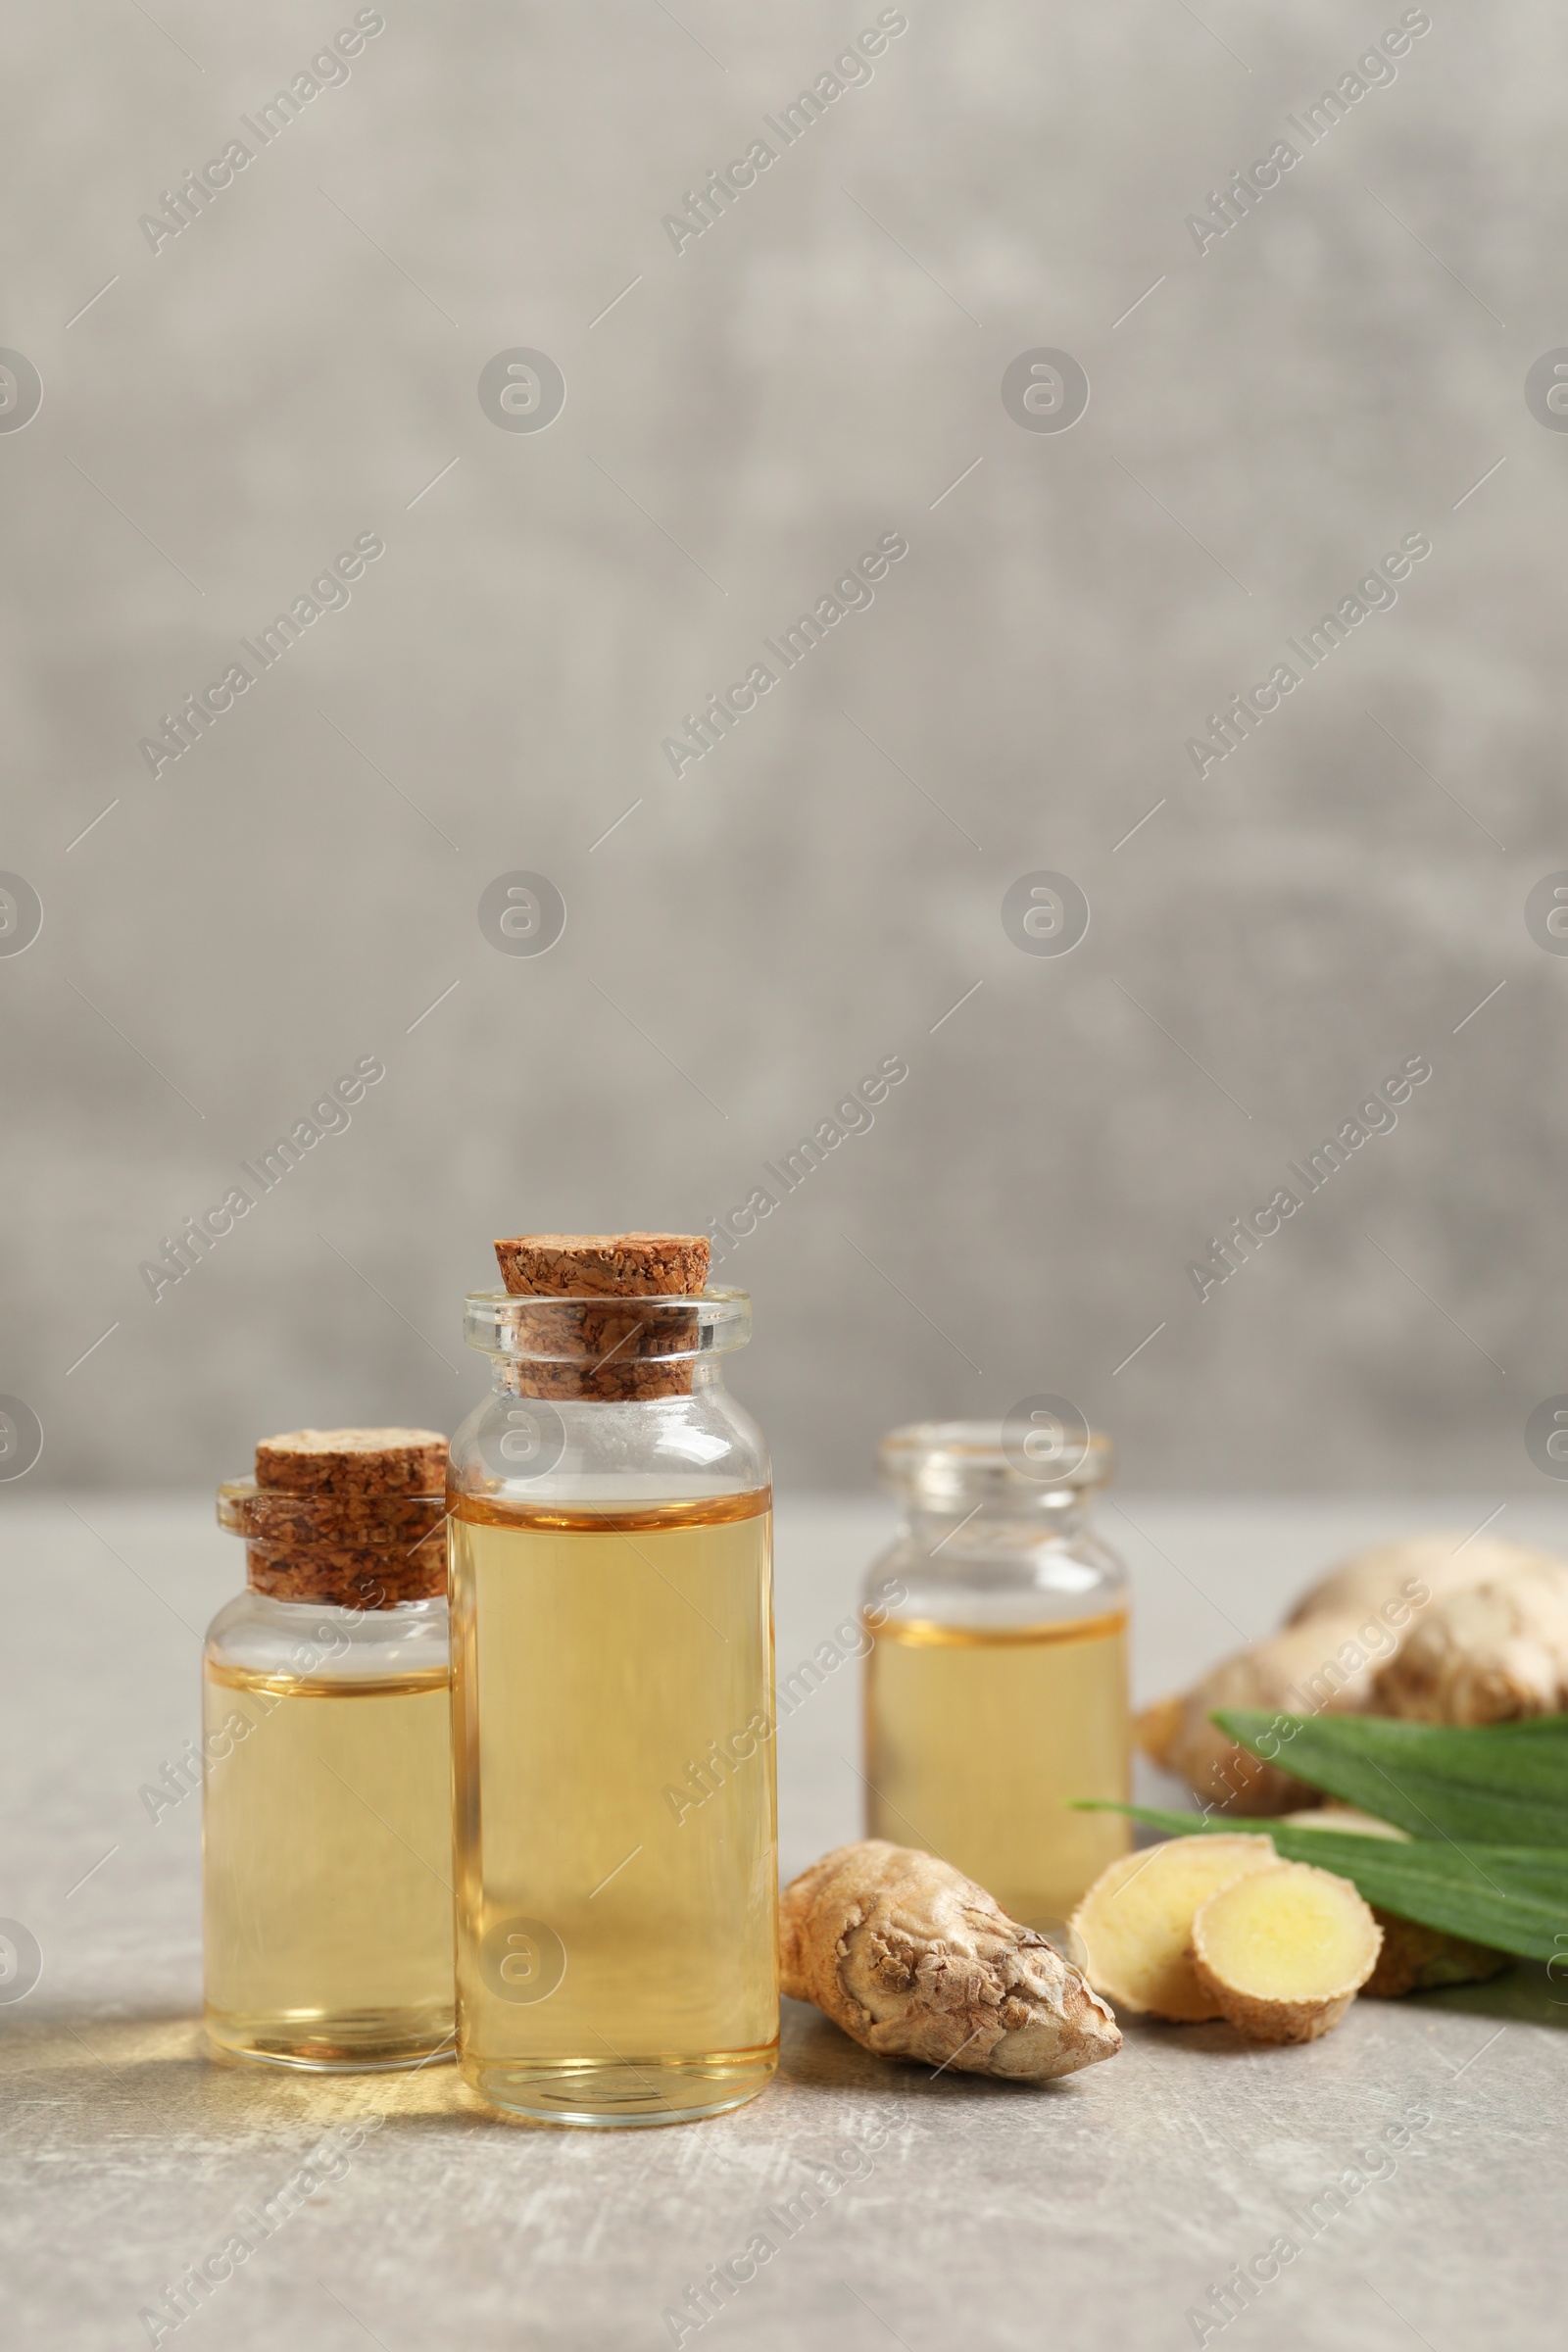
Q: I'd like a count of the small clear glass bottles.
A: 3